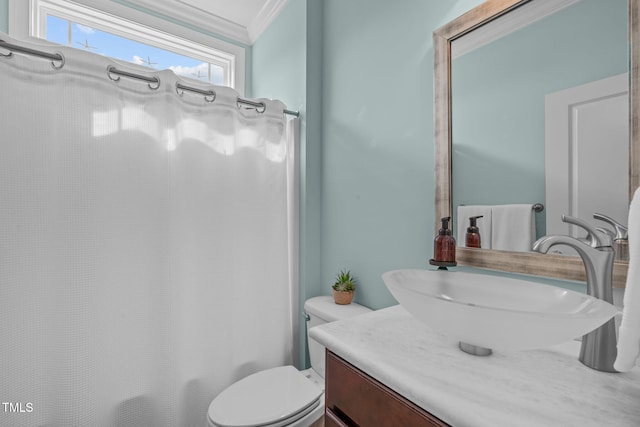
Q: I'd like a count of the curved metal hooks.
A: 8